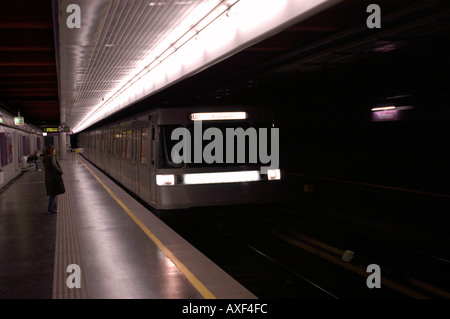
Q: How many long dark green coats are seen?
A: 1